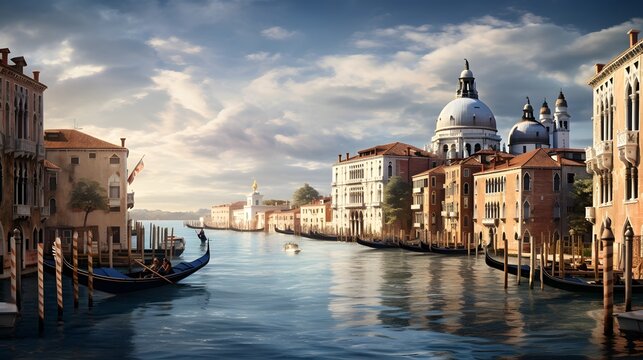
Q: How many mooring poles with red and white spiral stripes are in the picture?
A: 6